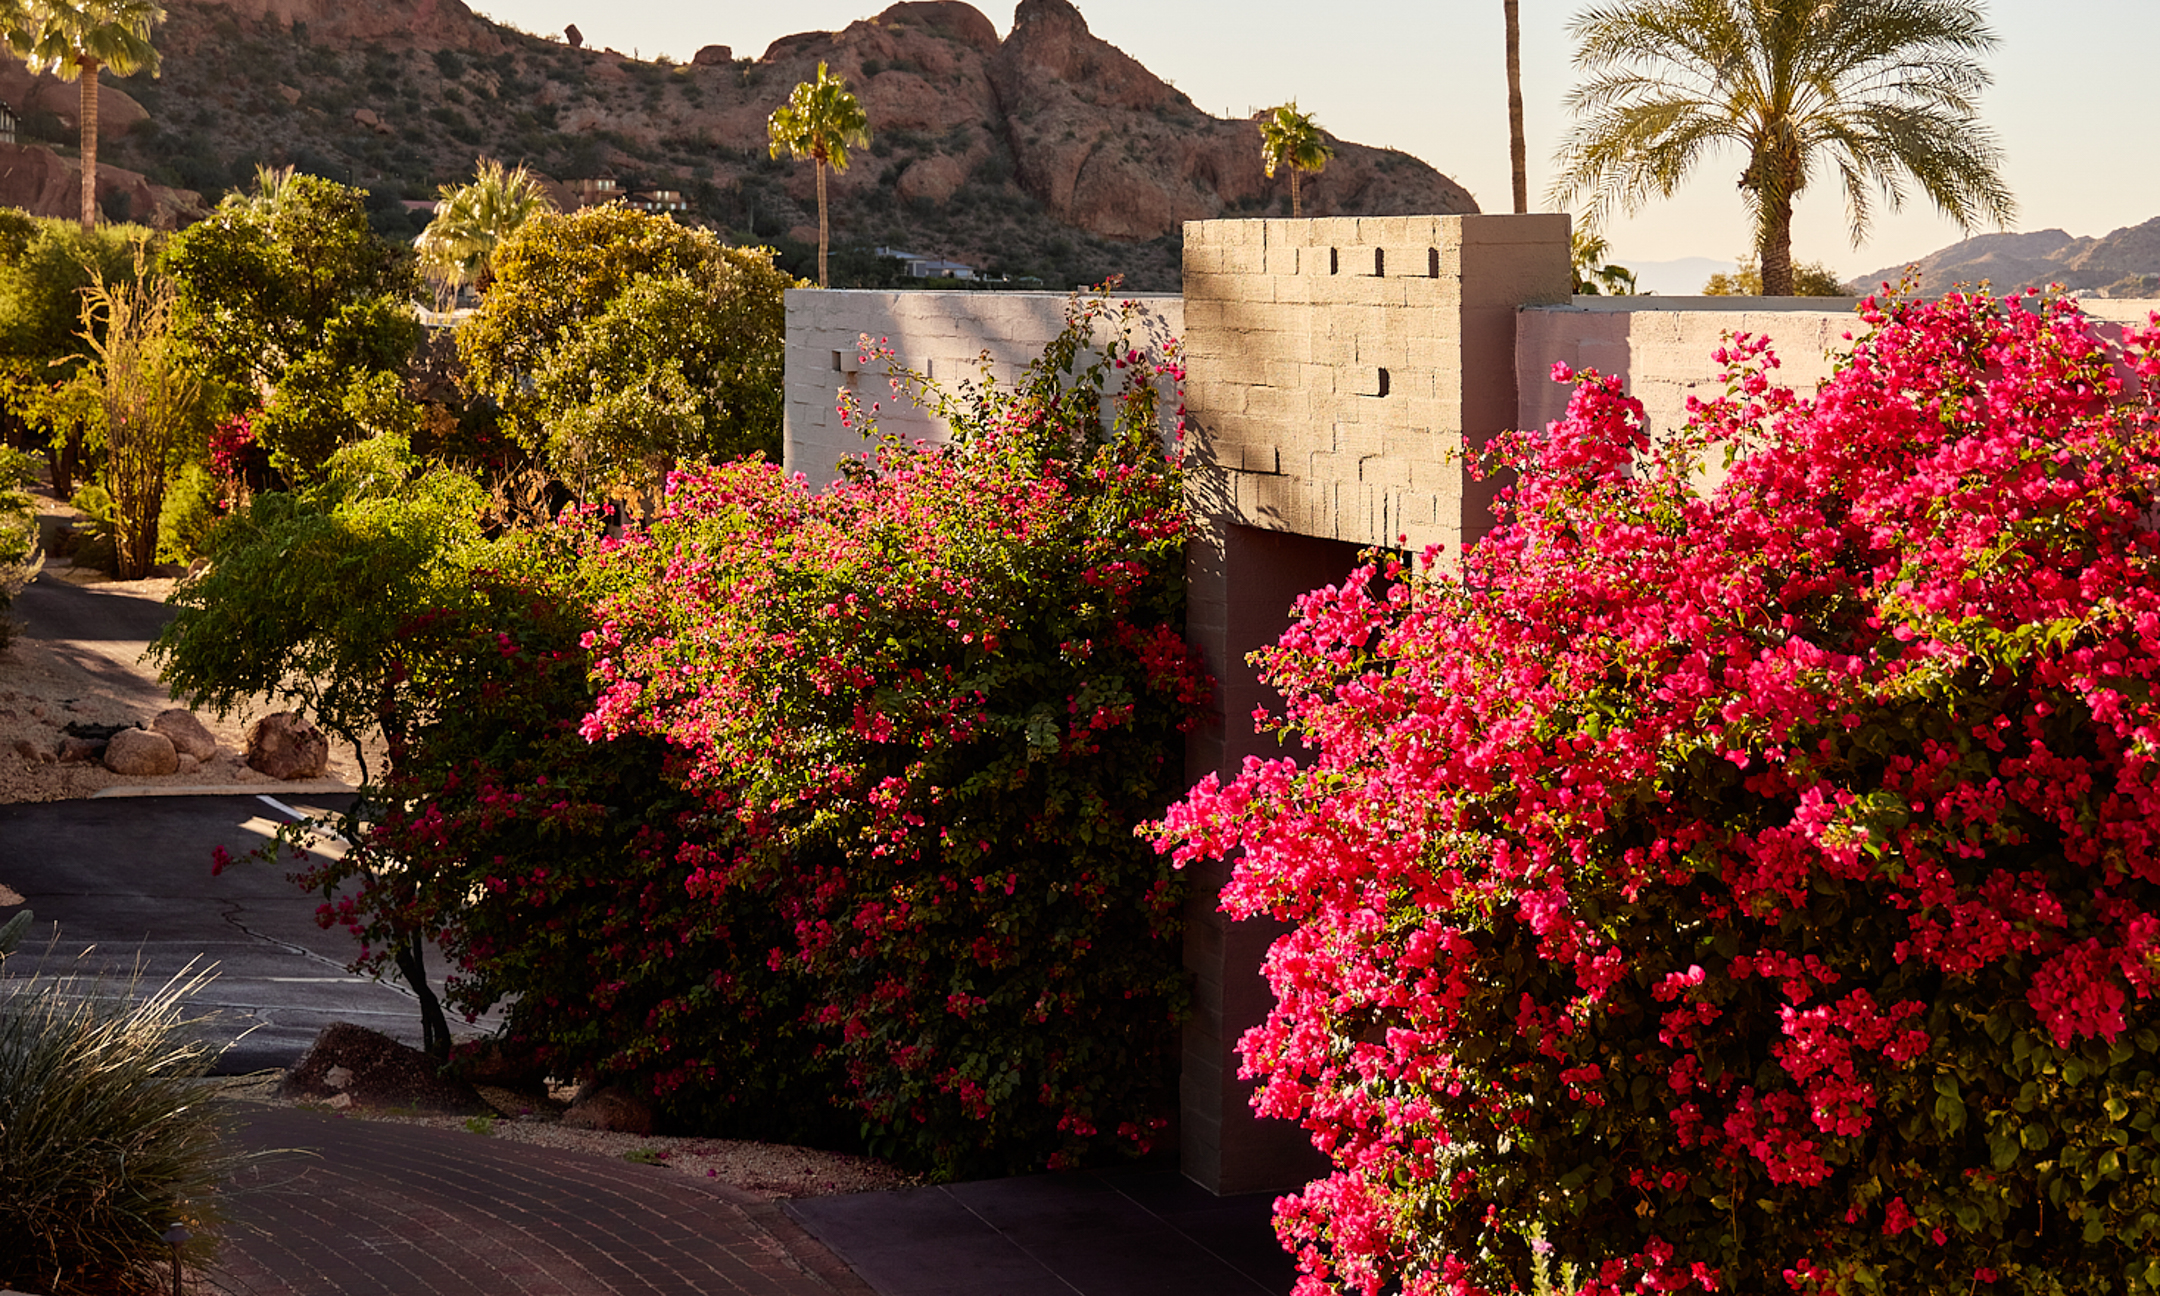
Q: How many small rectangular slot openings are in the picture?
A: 4